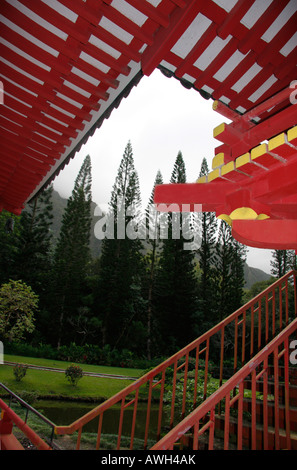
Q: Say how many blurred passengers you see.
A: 0